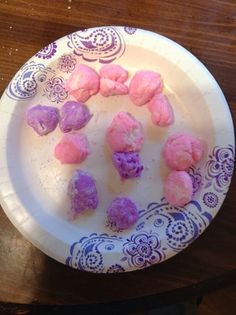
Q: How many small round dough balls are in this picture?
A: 13